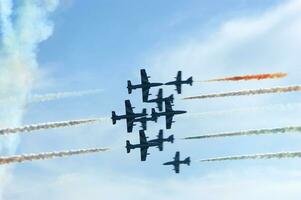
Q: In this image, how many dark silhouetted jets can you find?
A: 9